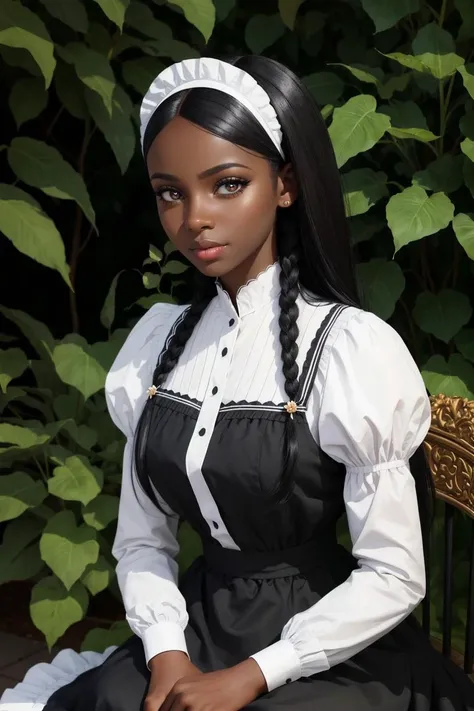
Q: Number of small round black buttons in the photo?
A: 6